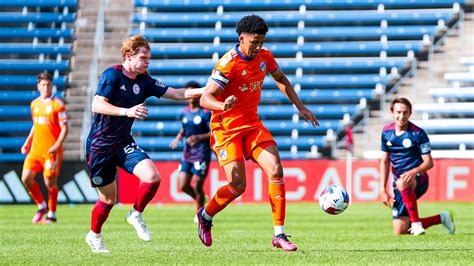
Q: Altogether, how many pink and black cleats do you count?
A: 4